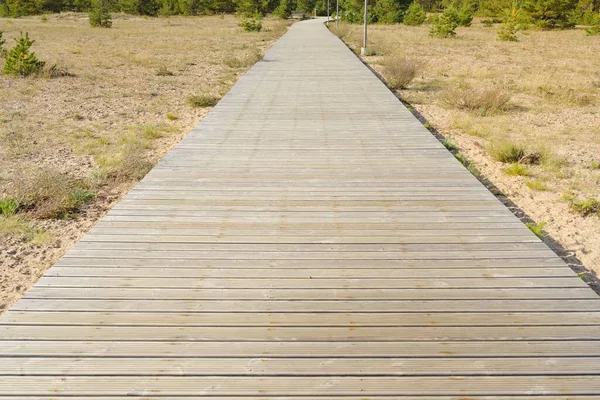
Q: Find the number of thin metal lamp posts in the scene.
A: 3